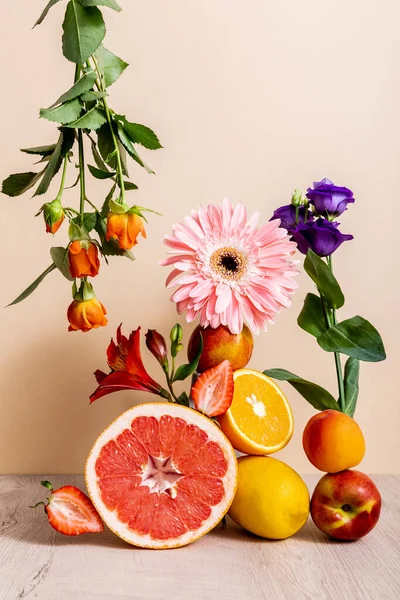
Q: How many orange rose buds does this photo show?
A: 4